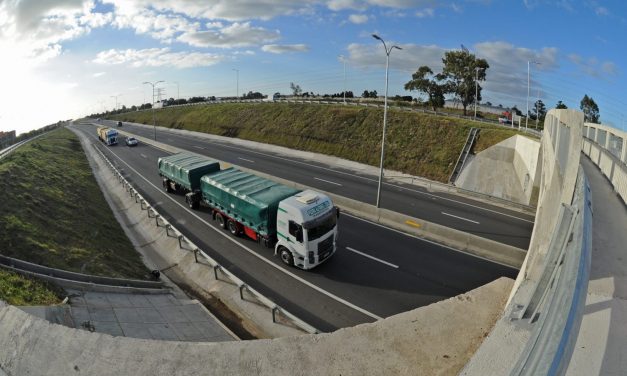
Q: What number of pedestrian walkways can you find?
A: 1